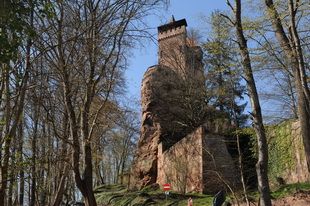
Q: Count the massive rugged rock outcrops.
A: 1